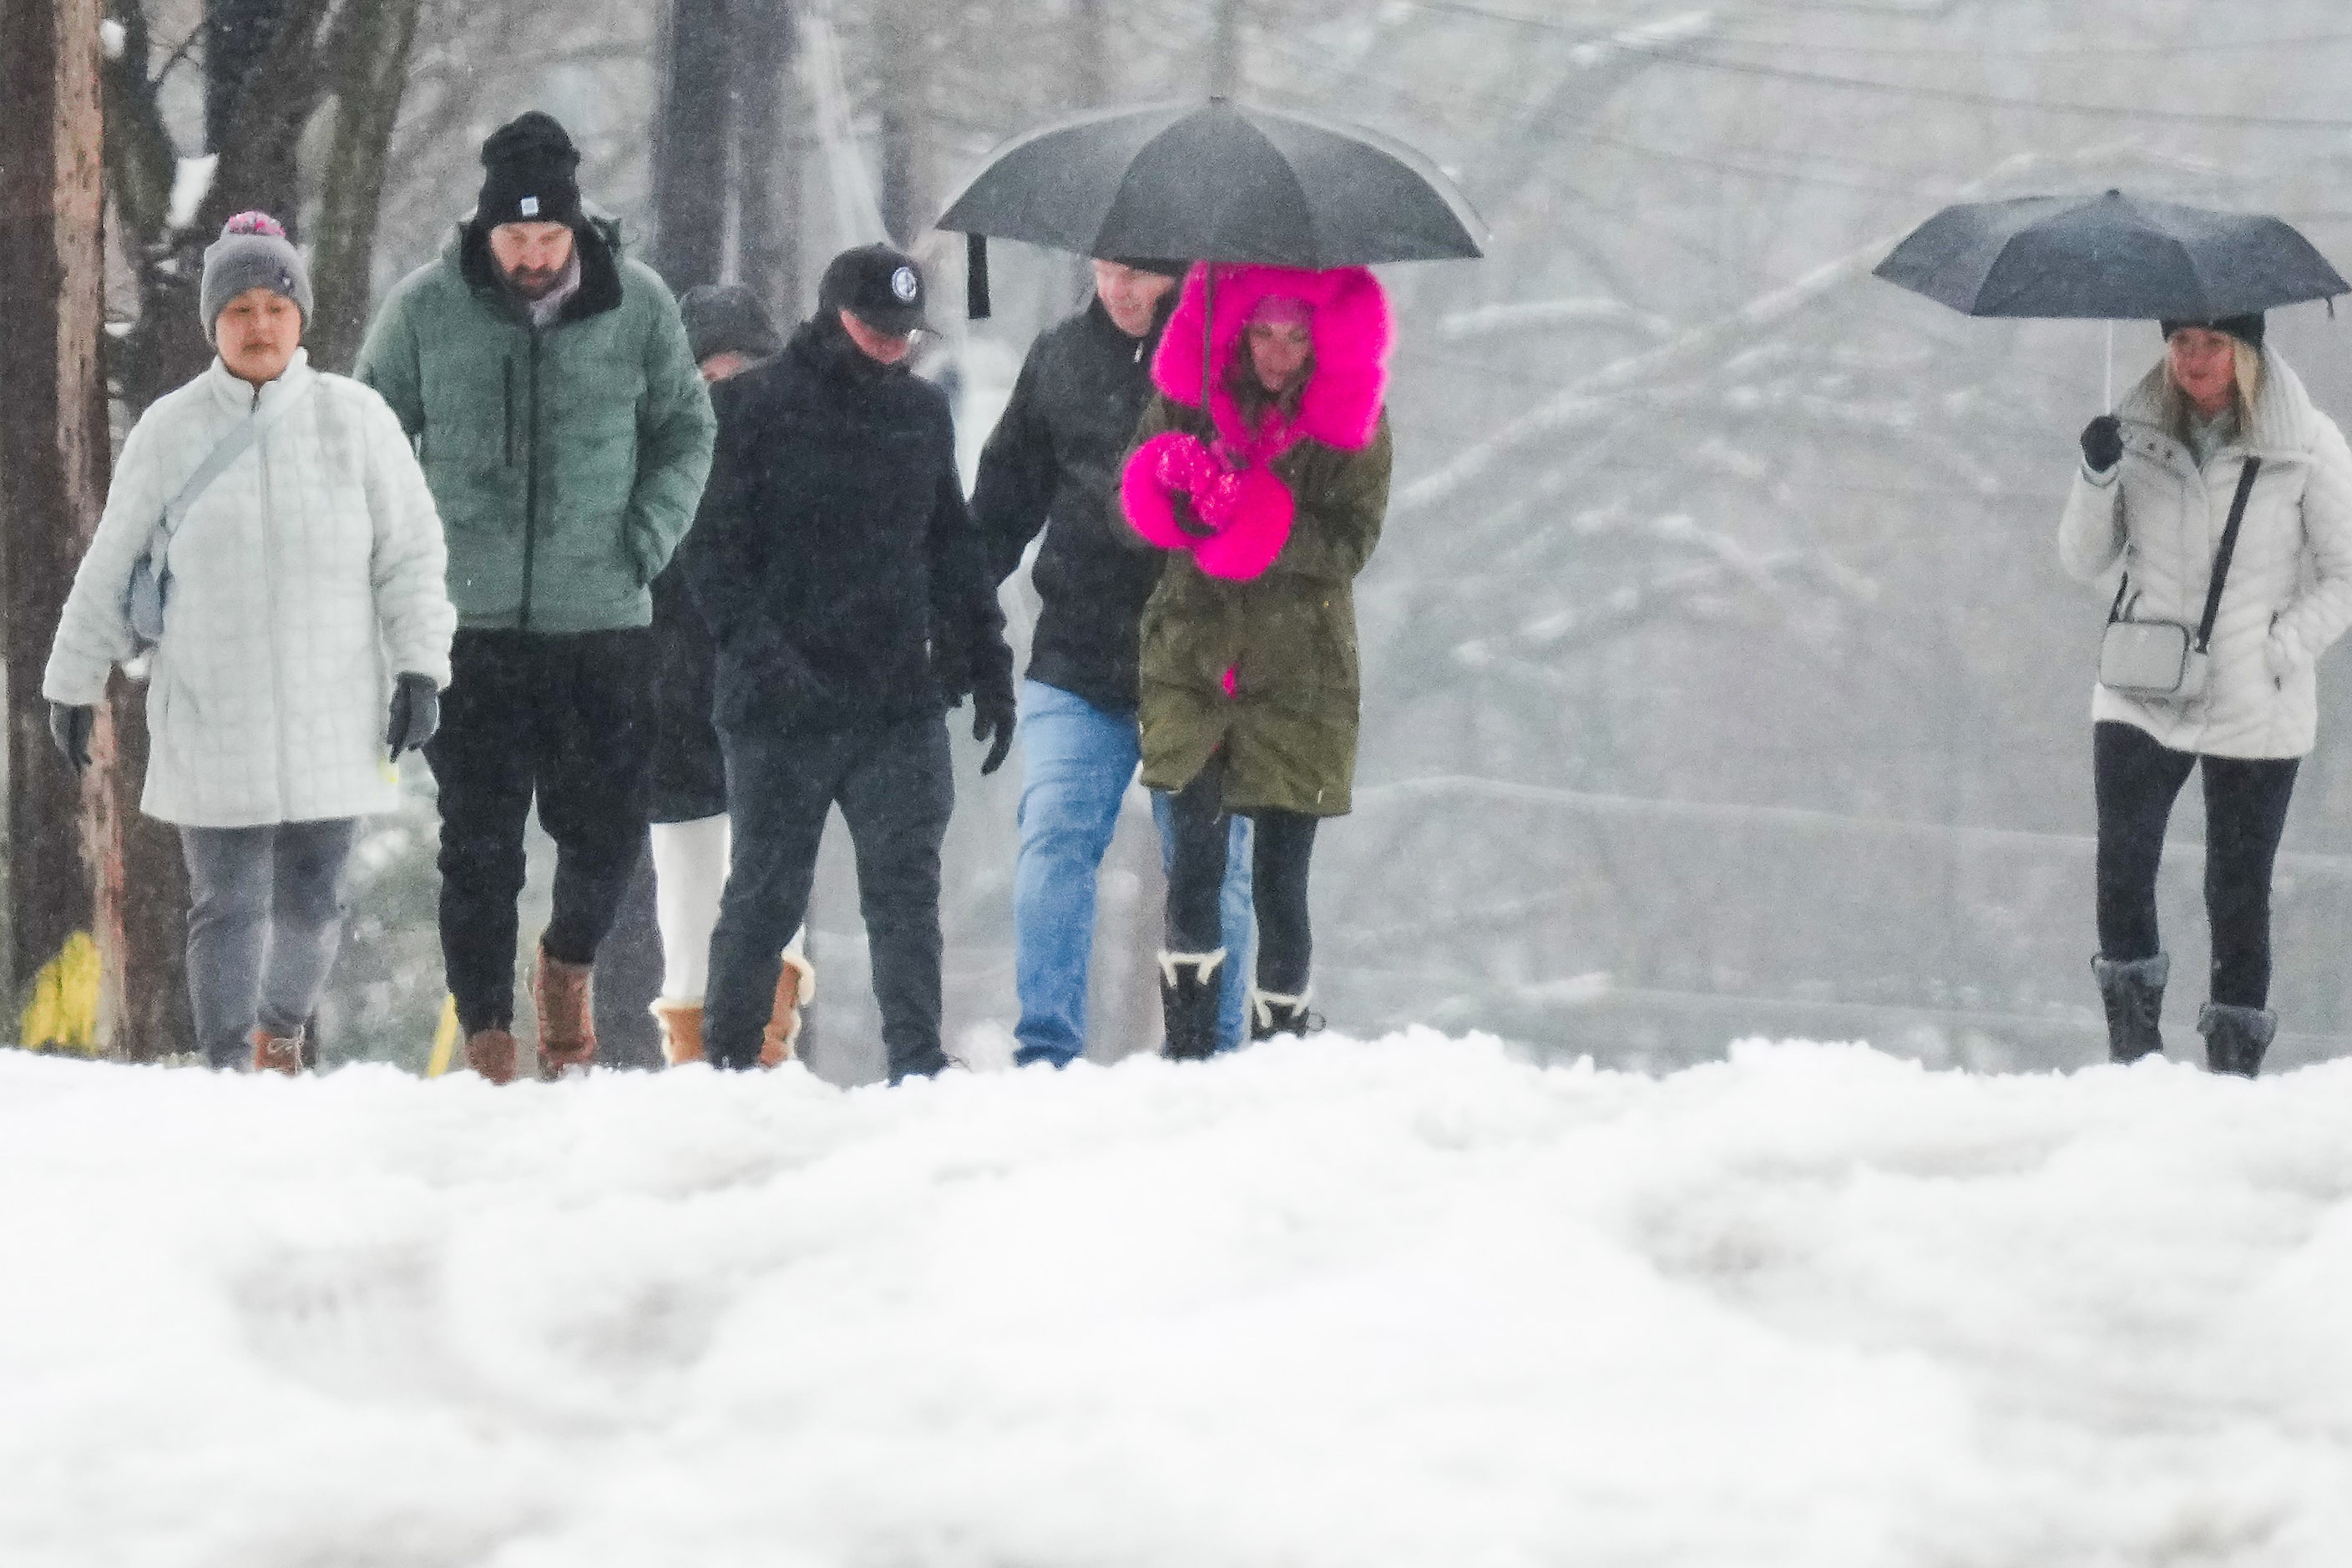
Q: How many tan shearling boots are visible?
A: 2